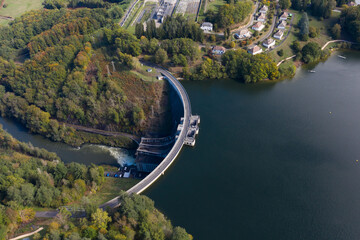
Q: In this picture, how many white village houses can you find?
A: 11